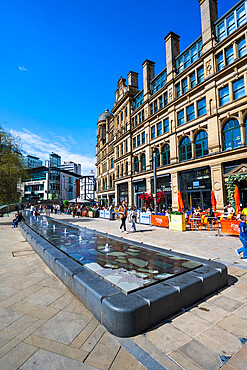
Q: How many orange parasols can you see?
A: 3